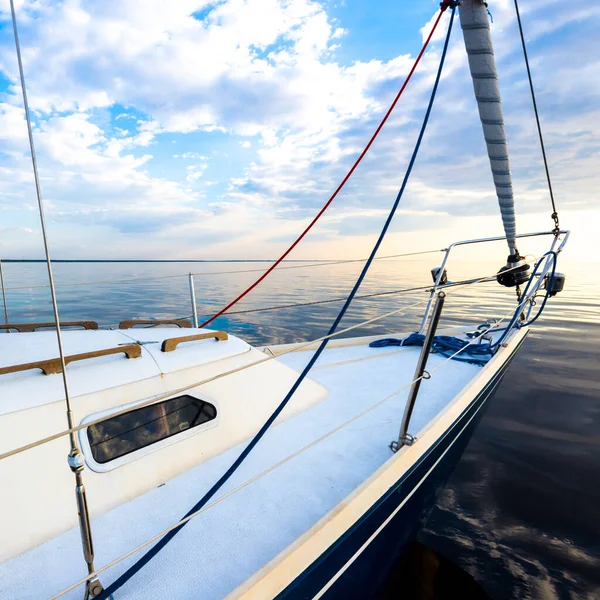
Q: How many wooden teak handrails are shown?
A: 4